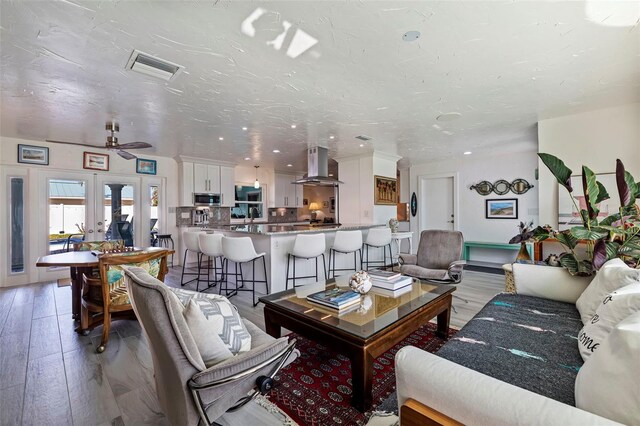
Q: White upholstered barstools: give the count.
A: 6